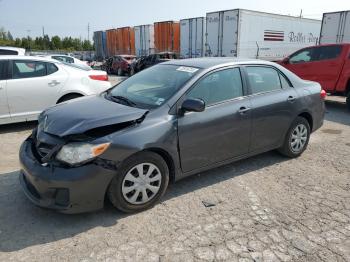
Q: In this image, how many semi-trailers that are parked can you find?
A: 8